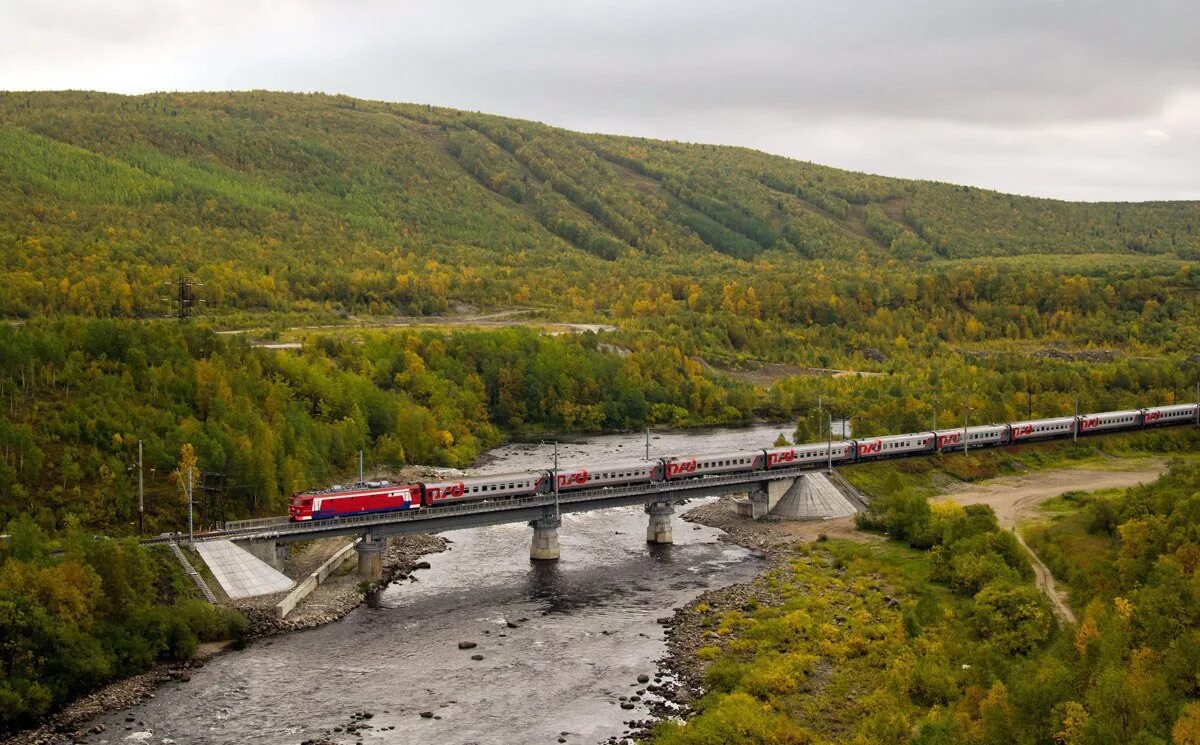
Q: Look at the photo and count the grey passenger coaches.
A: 9